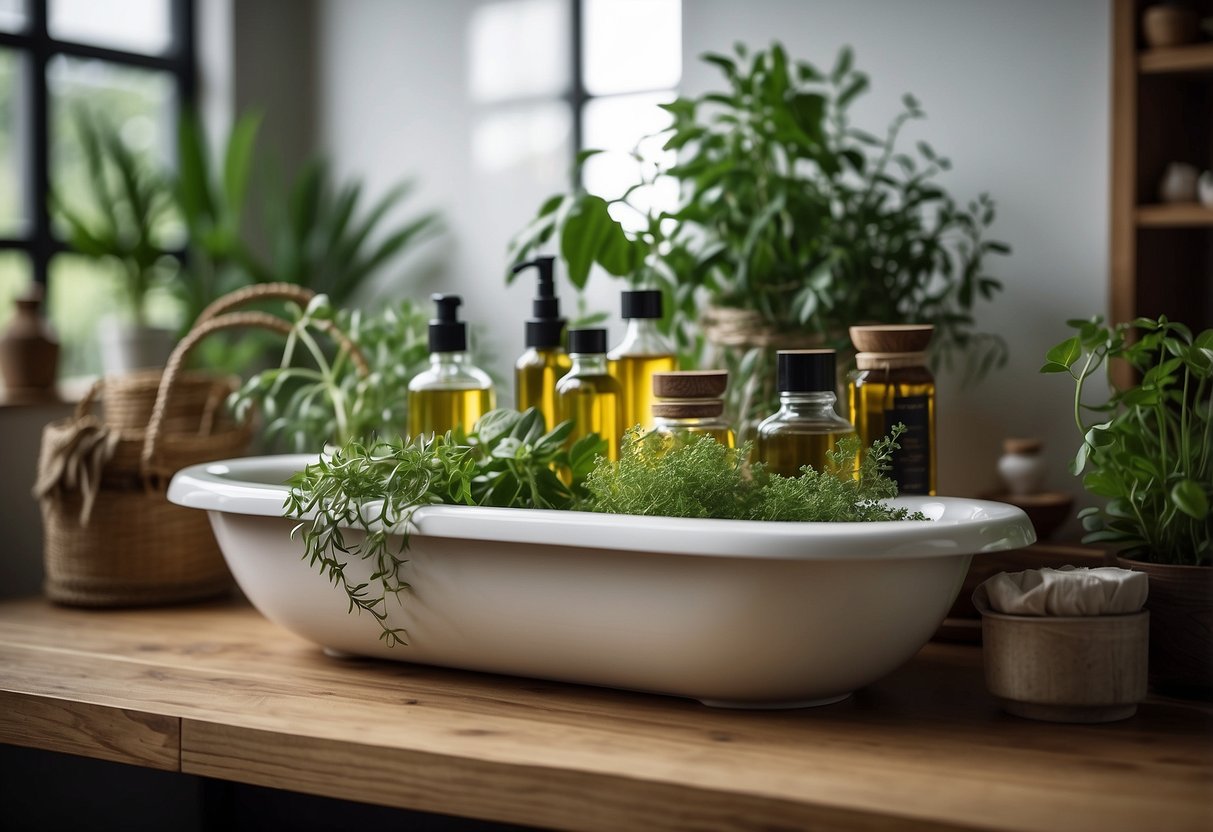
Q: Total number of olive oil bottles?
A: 7